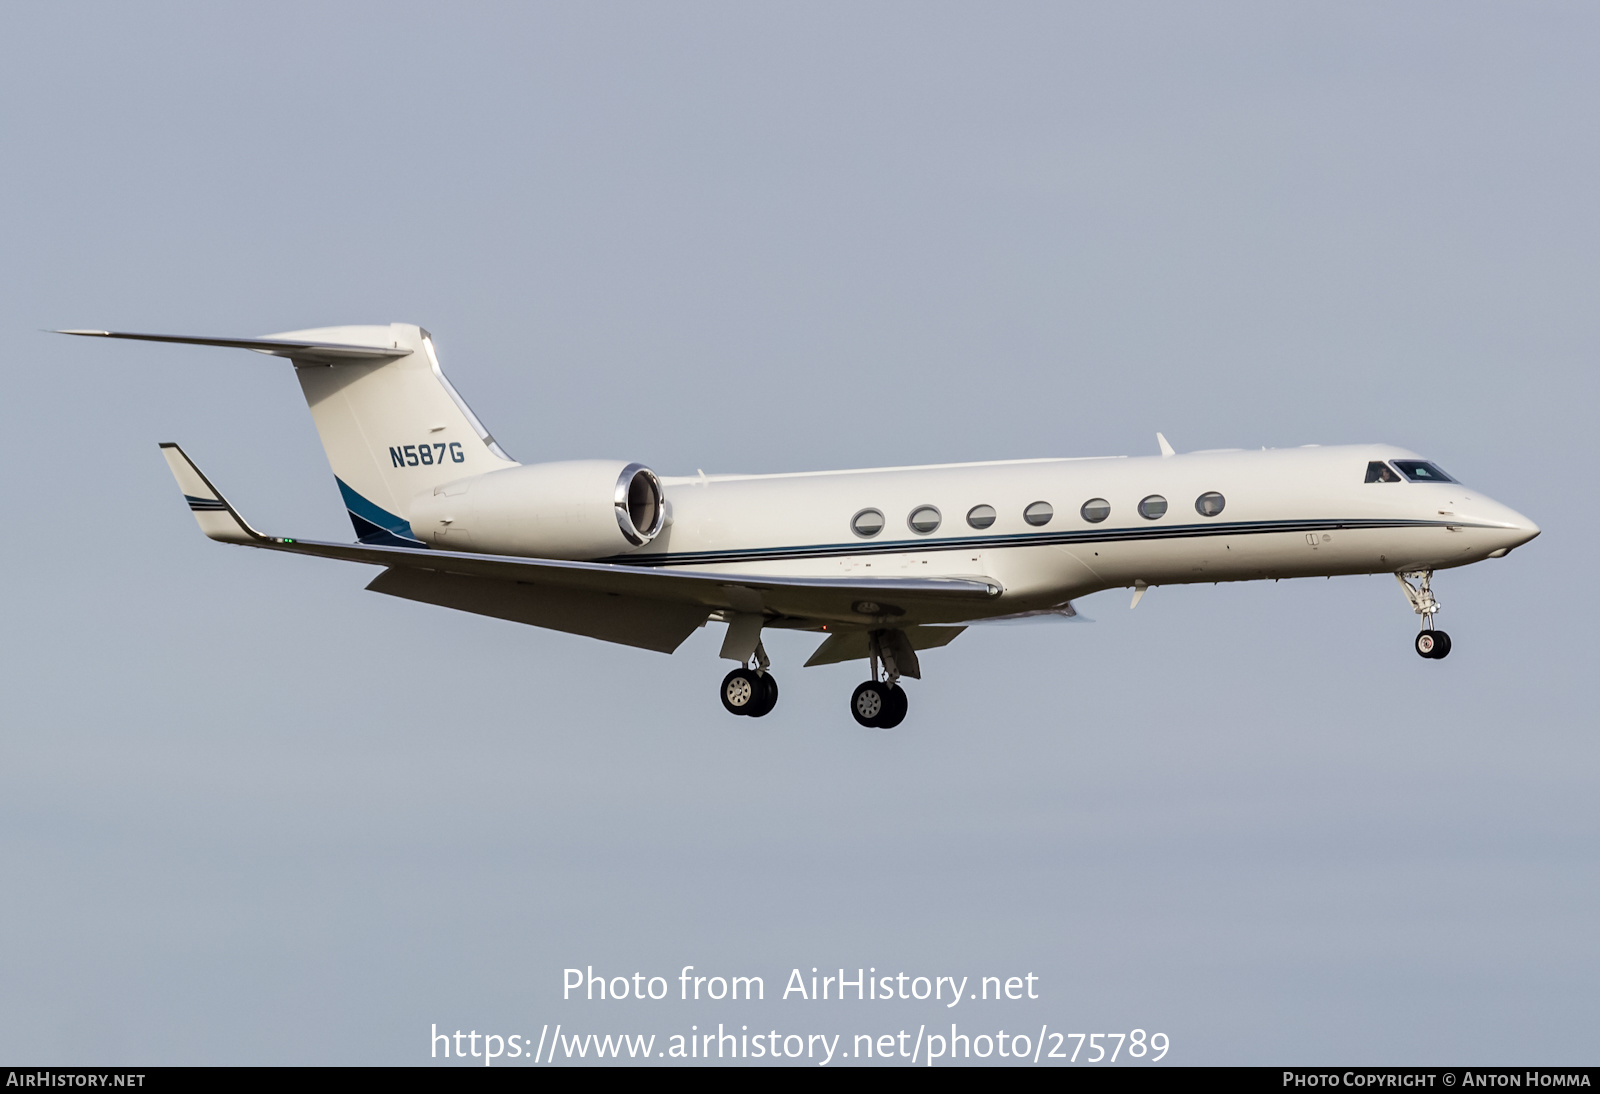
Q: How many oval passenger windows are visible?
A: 7